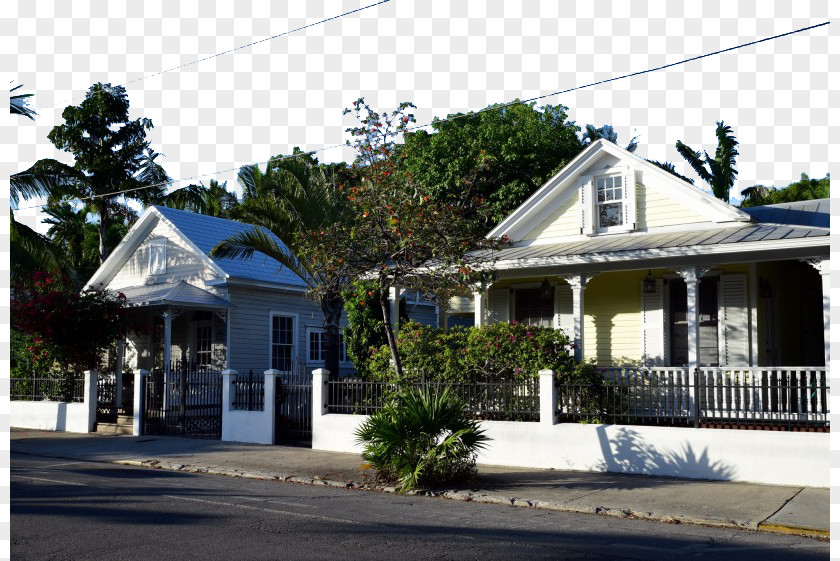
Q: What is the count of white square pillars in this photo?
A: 6